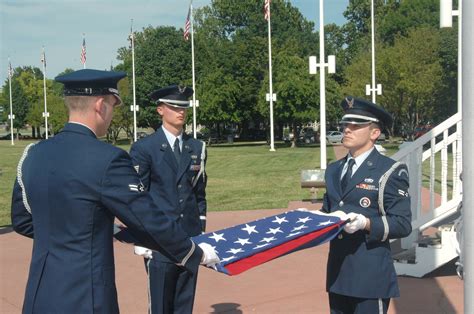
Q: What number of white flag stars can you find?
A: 14